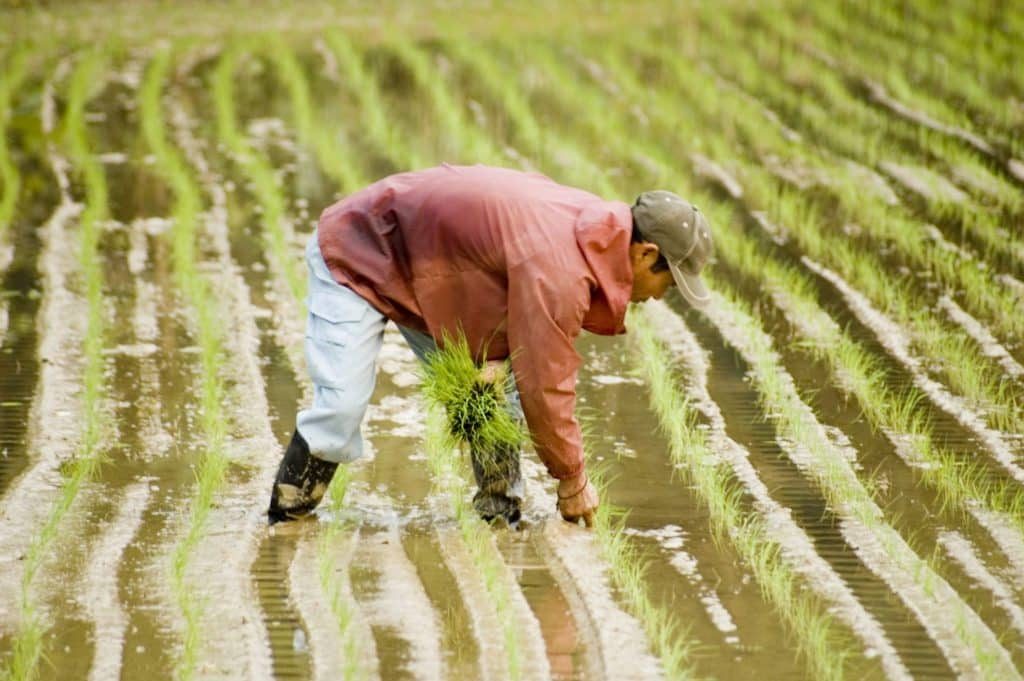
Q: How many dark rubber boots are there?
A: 2